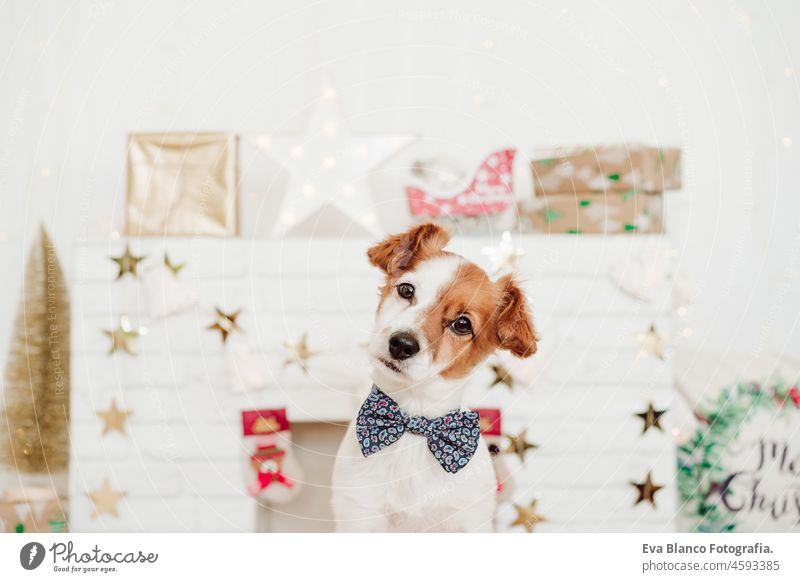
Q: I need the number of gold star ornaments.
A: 13